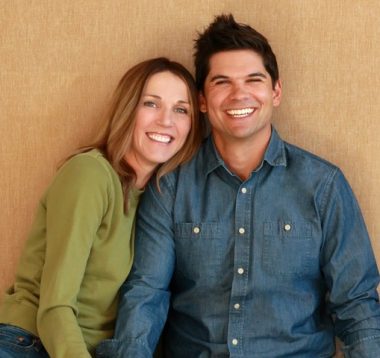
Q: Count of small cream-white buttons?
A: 7